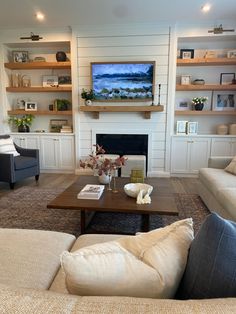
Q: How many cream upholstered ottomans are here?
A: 2